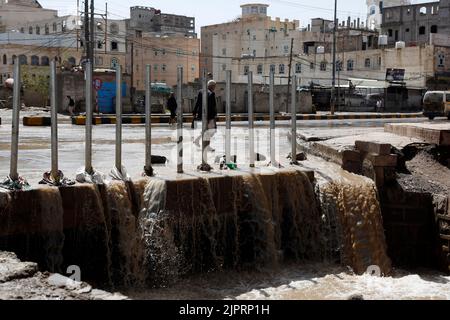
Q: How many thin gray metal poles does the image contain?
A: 11